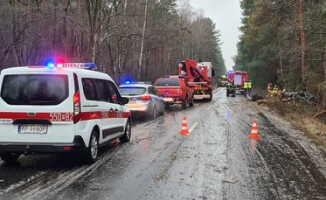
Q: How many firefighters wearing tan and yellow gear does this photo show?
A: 2